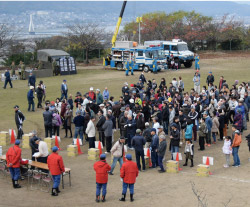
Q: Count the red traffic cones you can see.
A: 8